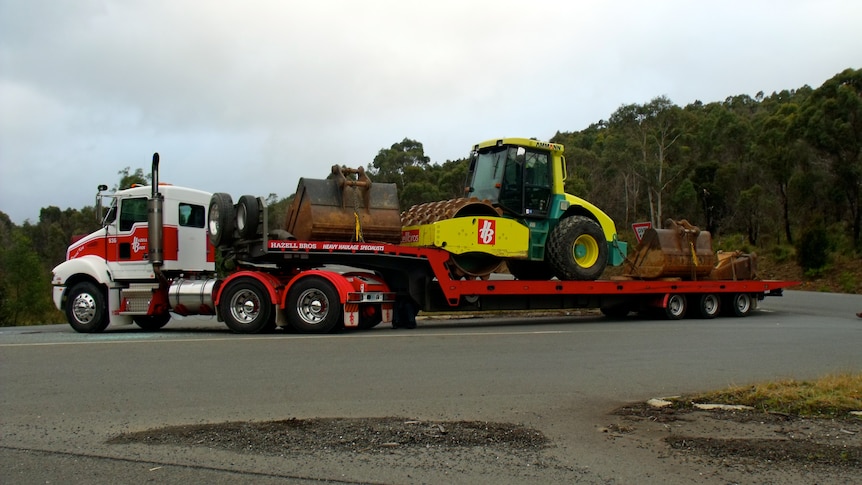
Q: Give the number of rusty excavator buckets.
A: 3